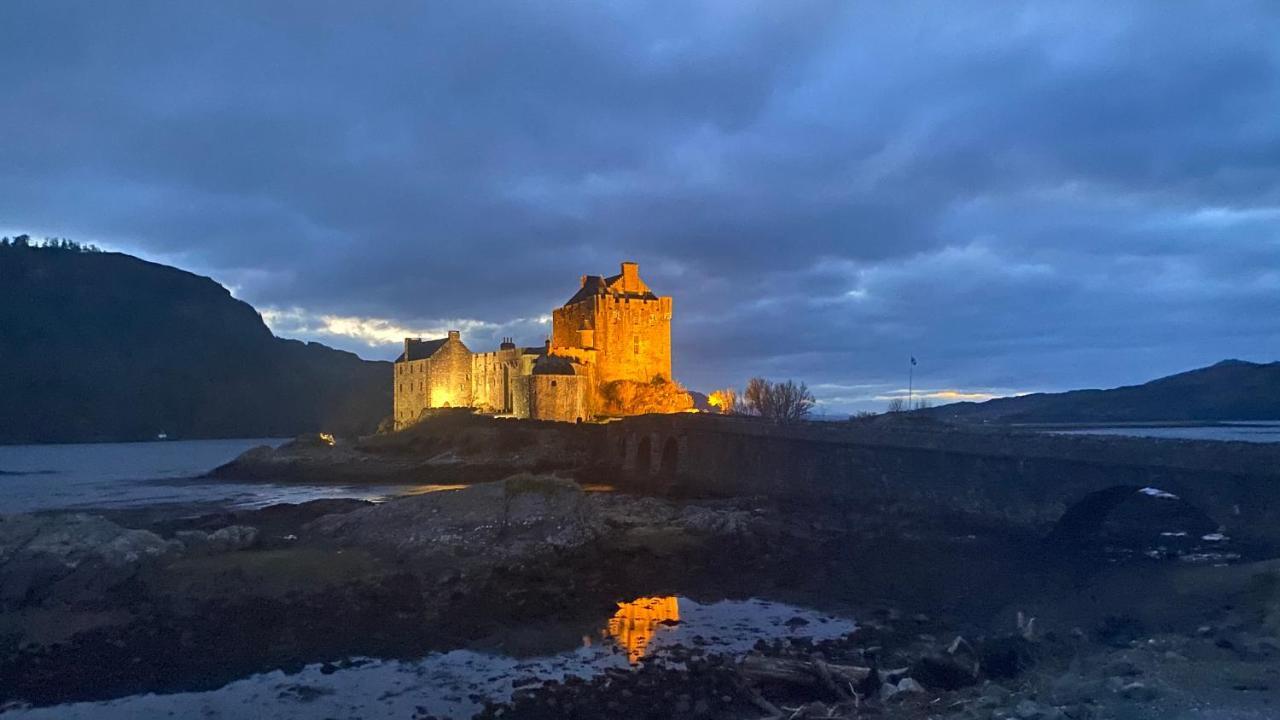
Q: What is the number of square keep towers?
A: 1